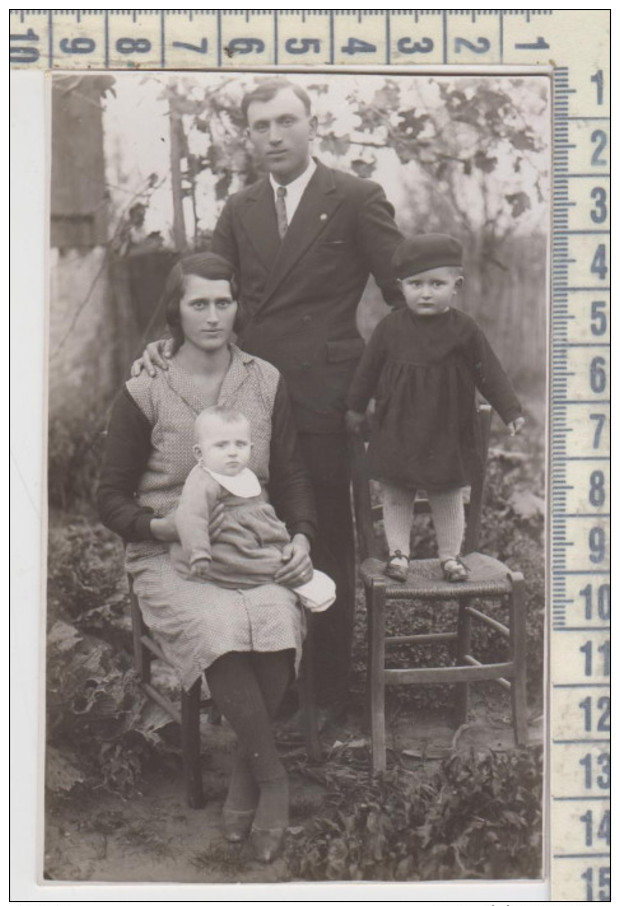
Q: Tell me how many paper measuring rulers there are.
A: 2